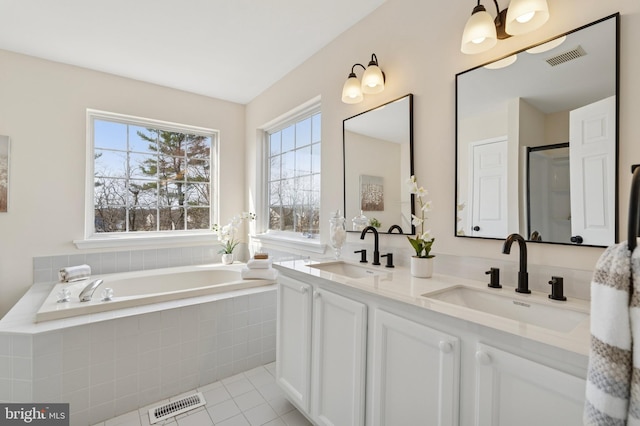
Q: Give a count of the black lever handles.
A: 4